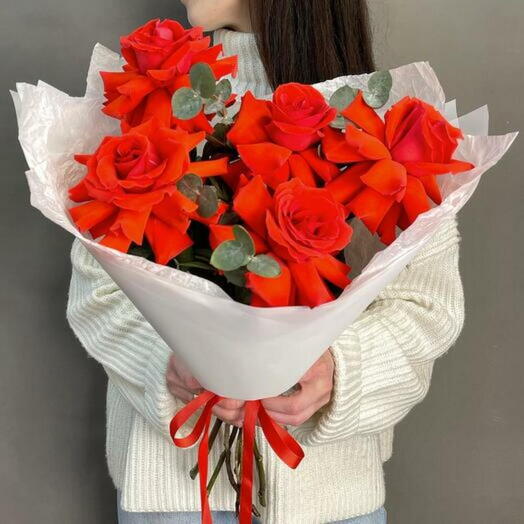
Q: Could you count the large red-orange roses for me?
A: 5